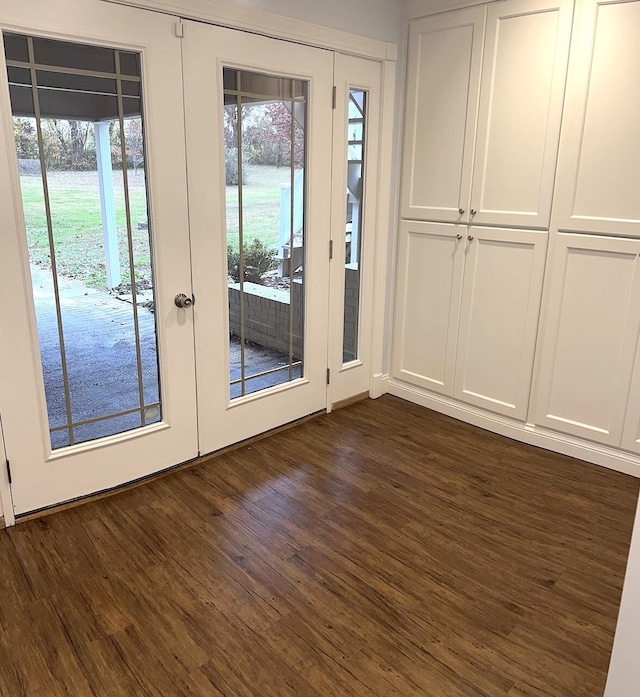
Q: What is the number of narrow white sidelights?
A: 1